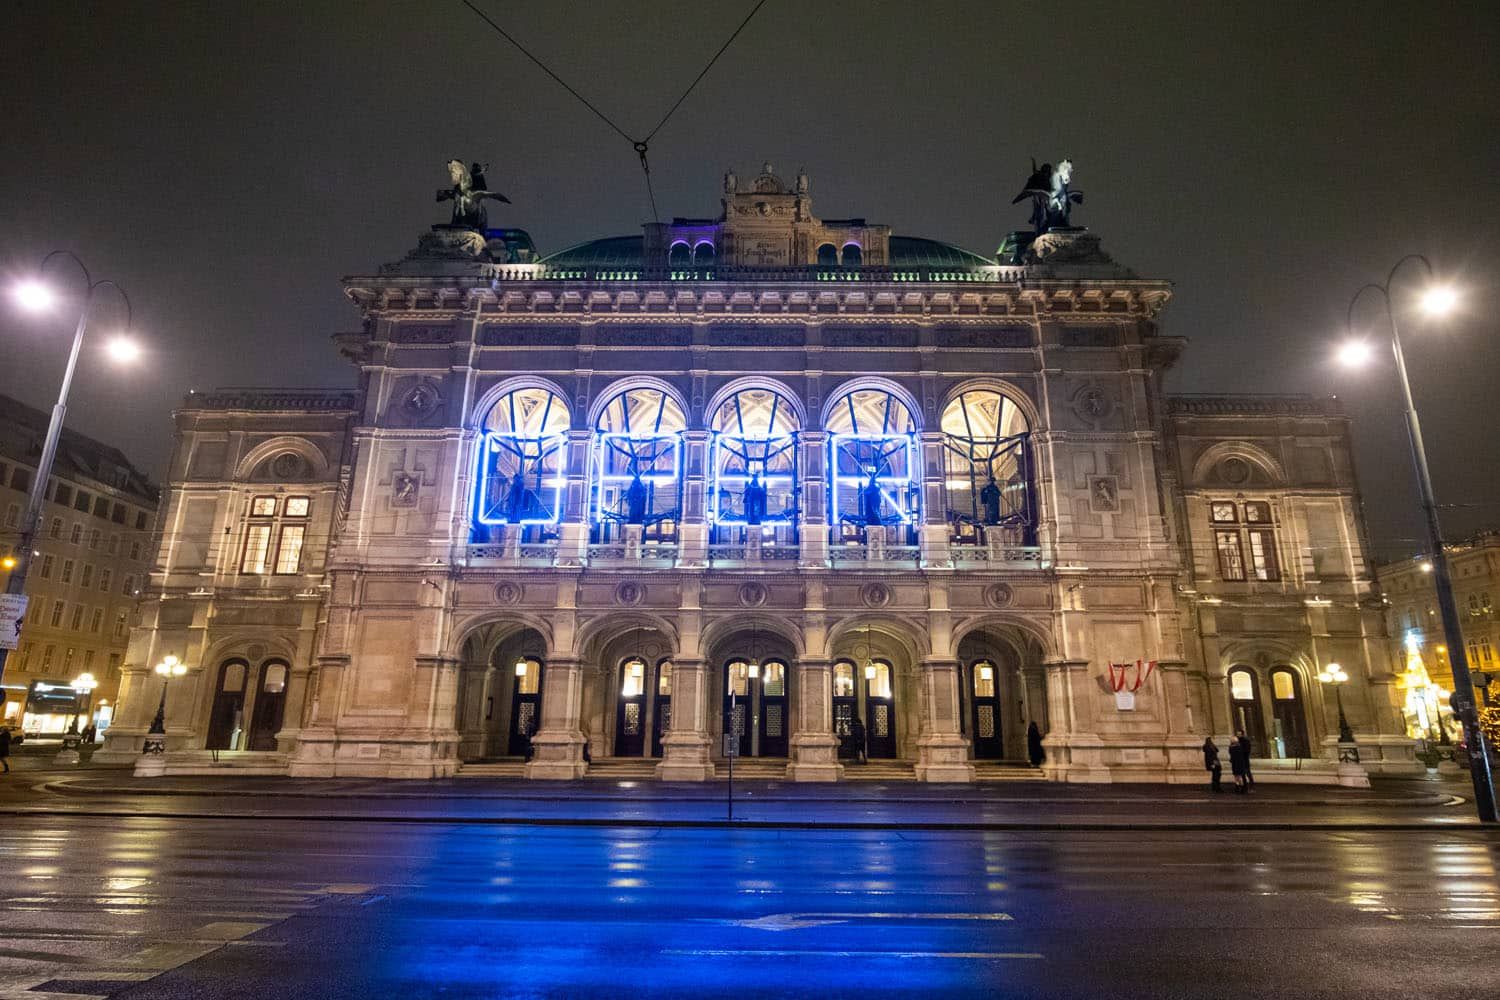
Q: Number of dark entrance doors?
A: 12